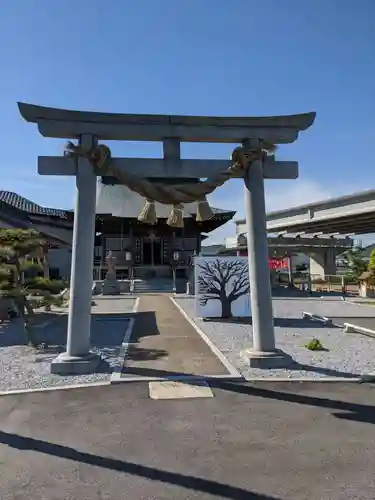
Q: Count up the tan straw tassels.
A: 3